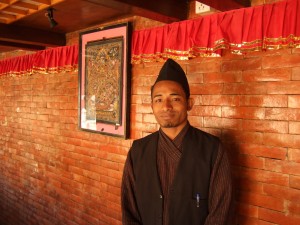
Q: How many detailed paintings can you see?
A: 1